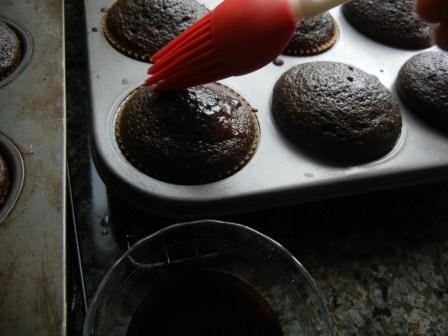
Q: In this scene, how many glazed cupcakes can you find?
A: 1